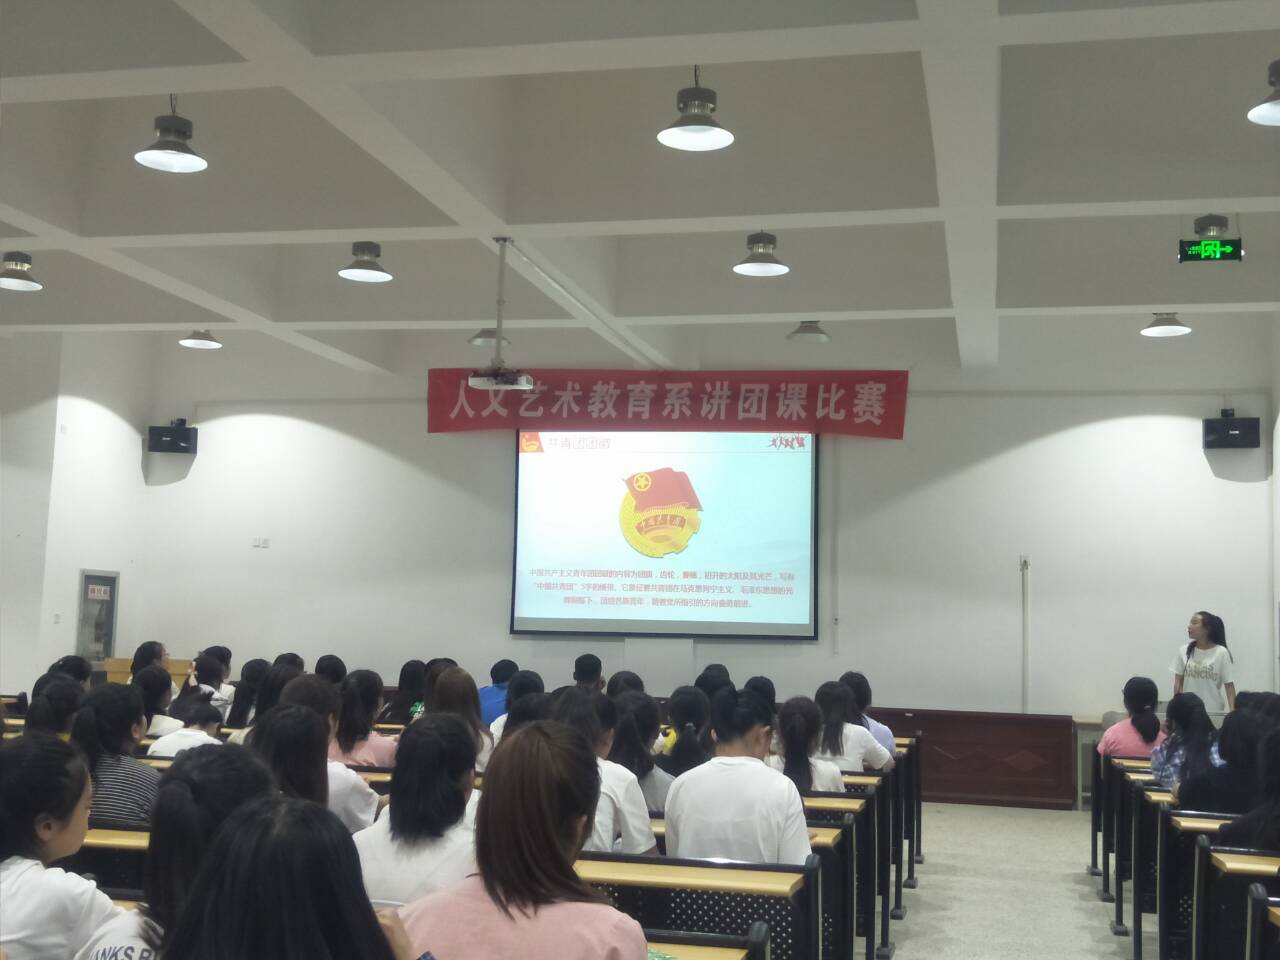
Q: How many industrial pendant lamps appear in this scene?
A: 11